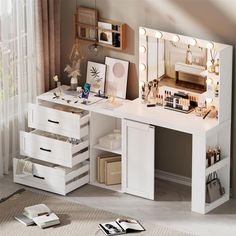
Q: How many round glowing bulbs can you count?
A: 11